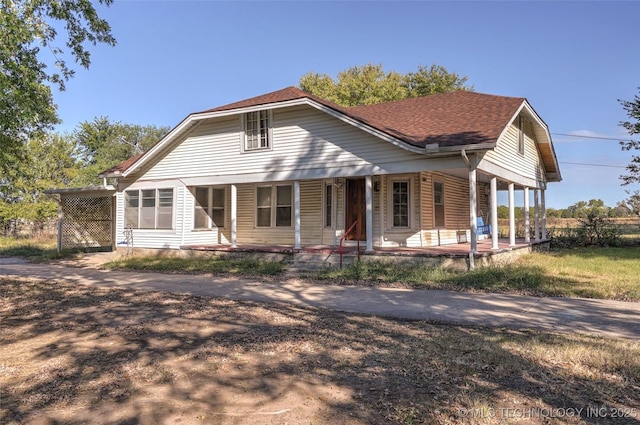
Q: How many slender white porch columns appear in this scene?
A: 9